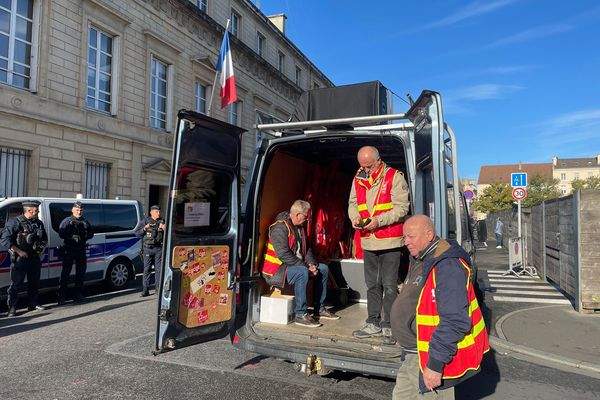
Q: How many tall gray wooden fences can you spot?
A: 1